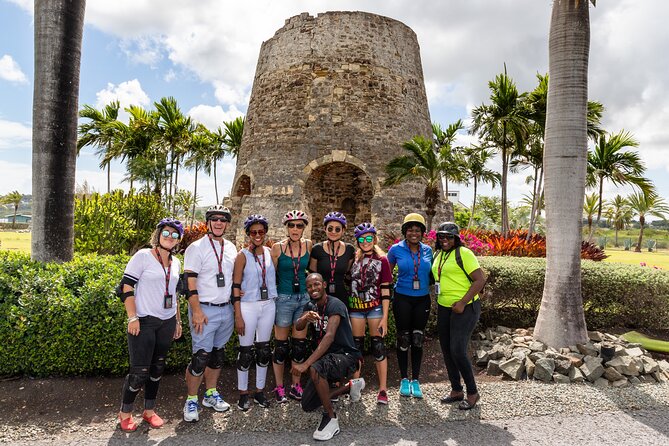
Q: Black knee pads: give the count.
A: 12